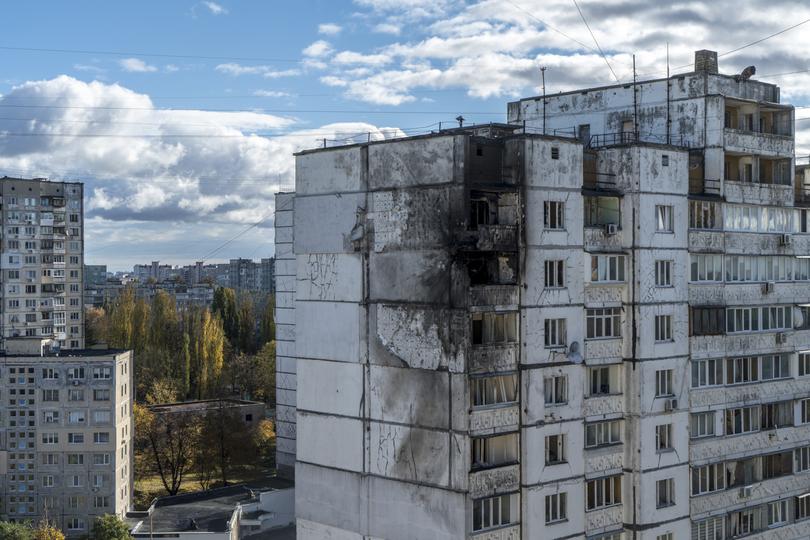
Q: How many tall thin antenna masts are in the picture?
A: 3